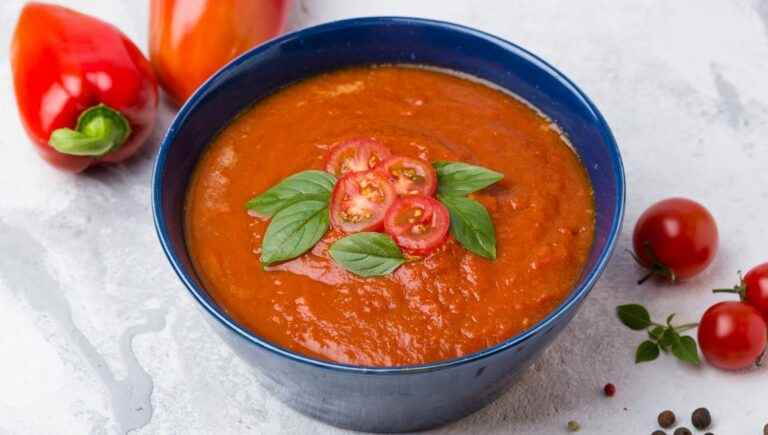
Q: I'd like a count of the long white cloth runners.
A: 0